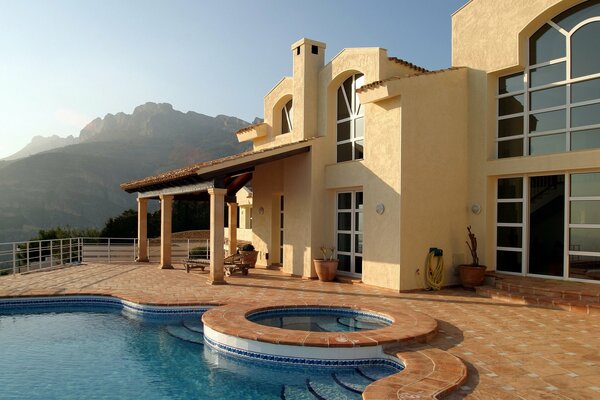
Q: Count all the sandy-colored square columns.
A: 4